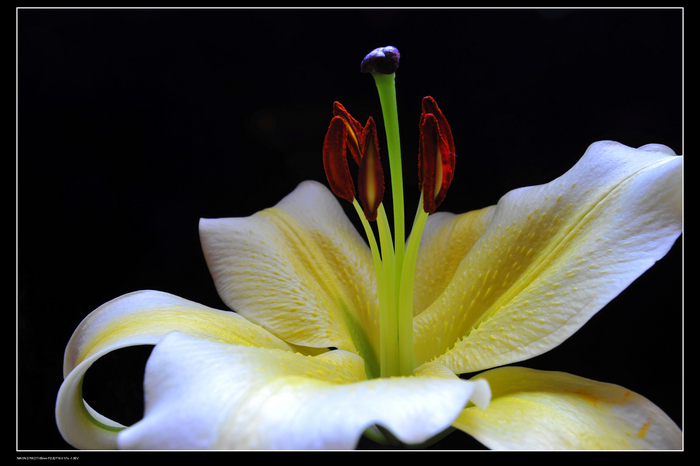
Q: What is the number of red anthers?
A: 5